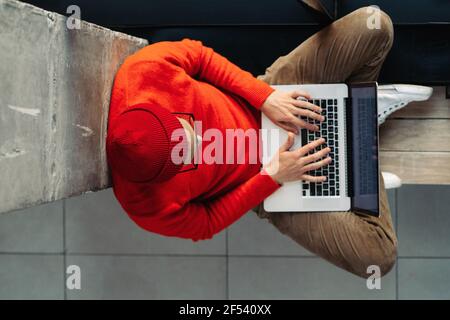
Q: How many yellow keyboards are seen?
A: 0